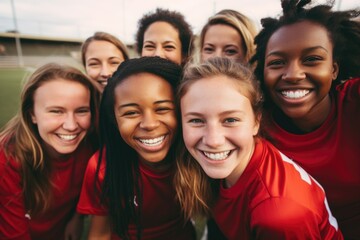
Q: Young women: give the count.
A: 7